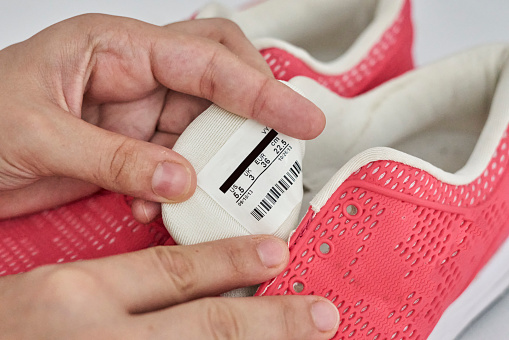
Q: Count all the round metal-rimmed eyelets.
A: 3